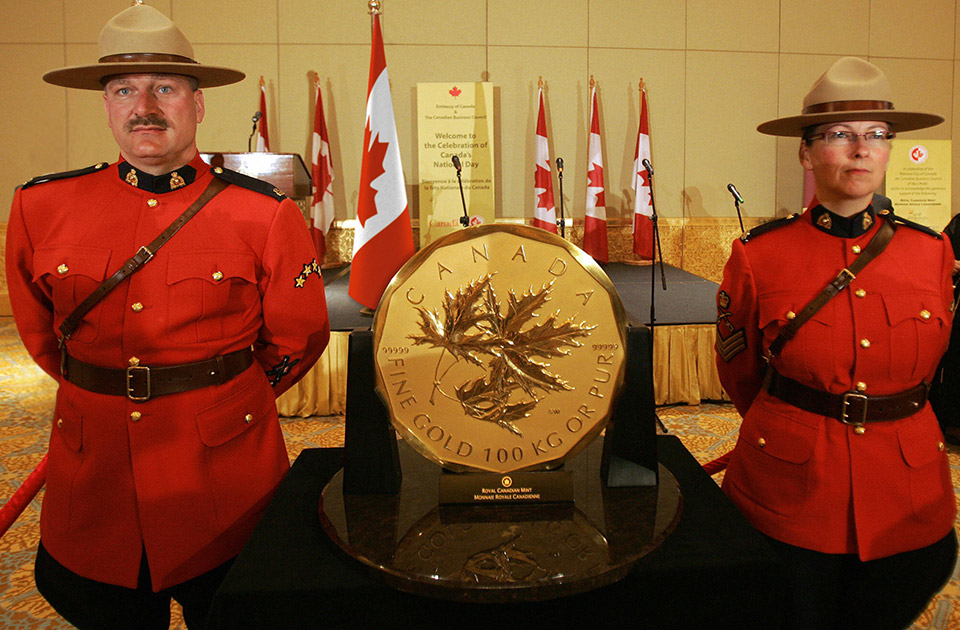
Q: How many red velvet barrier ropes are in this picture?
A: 2